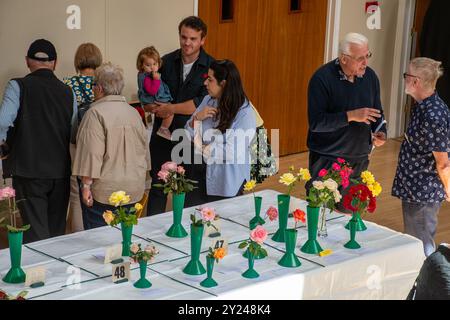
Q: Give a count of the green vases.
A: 14